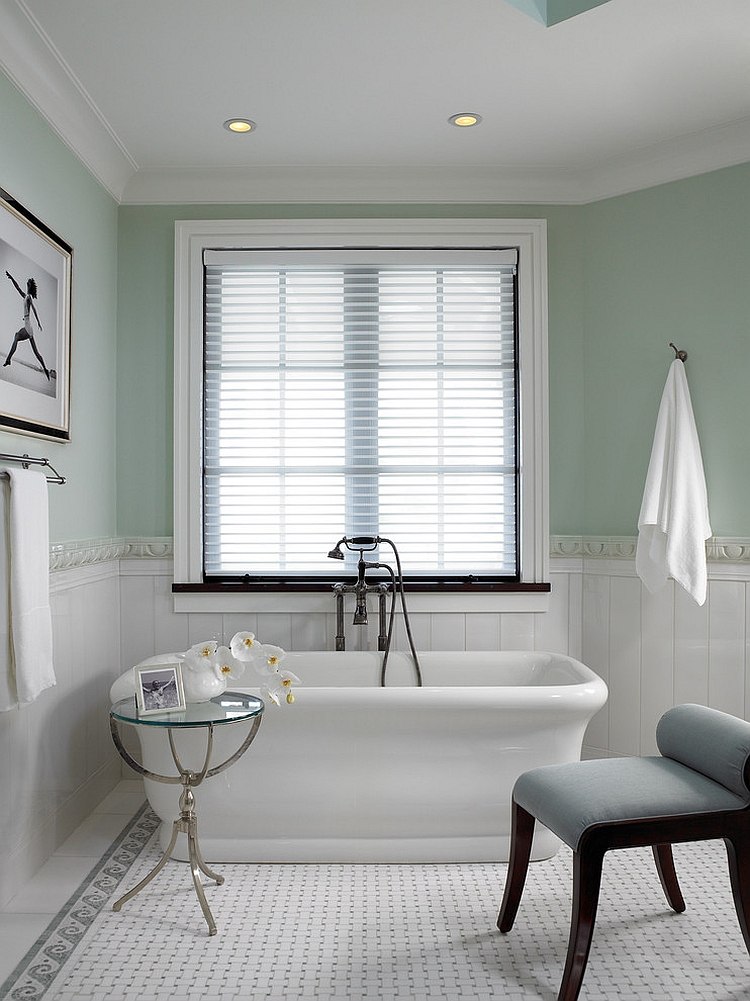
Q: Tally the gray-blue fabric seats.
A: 1